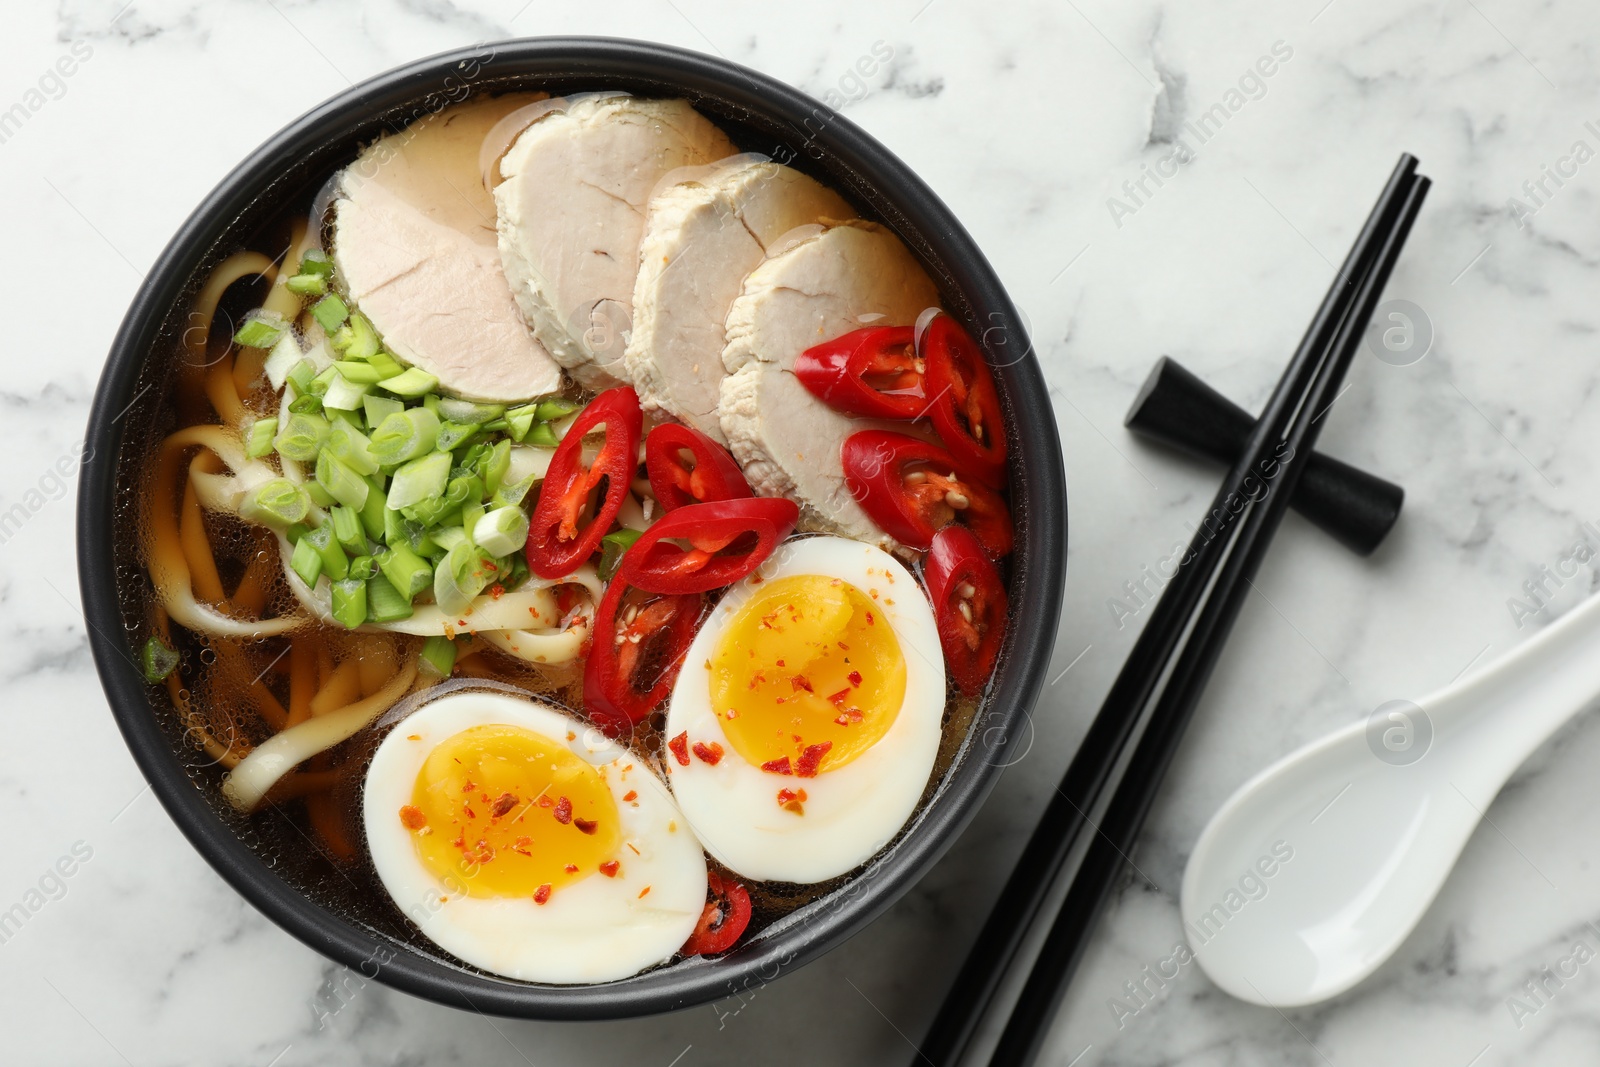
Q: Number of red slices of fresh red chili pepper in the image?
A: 9